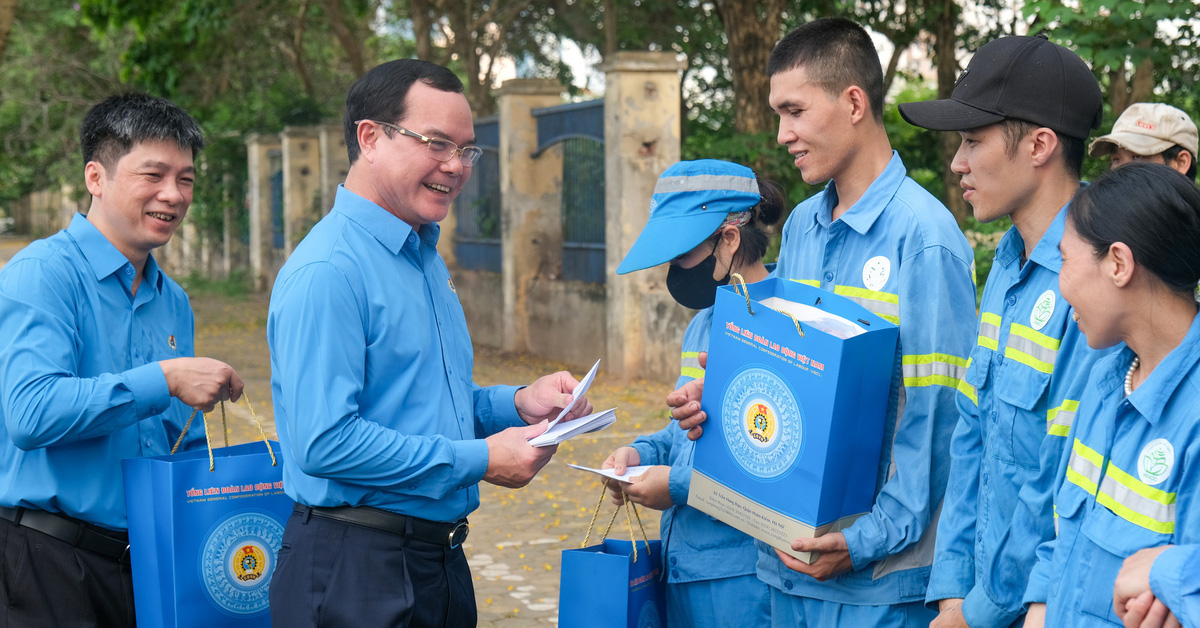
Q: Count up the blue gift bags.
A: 3